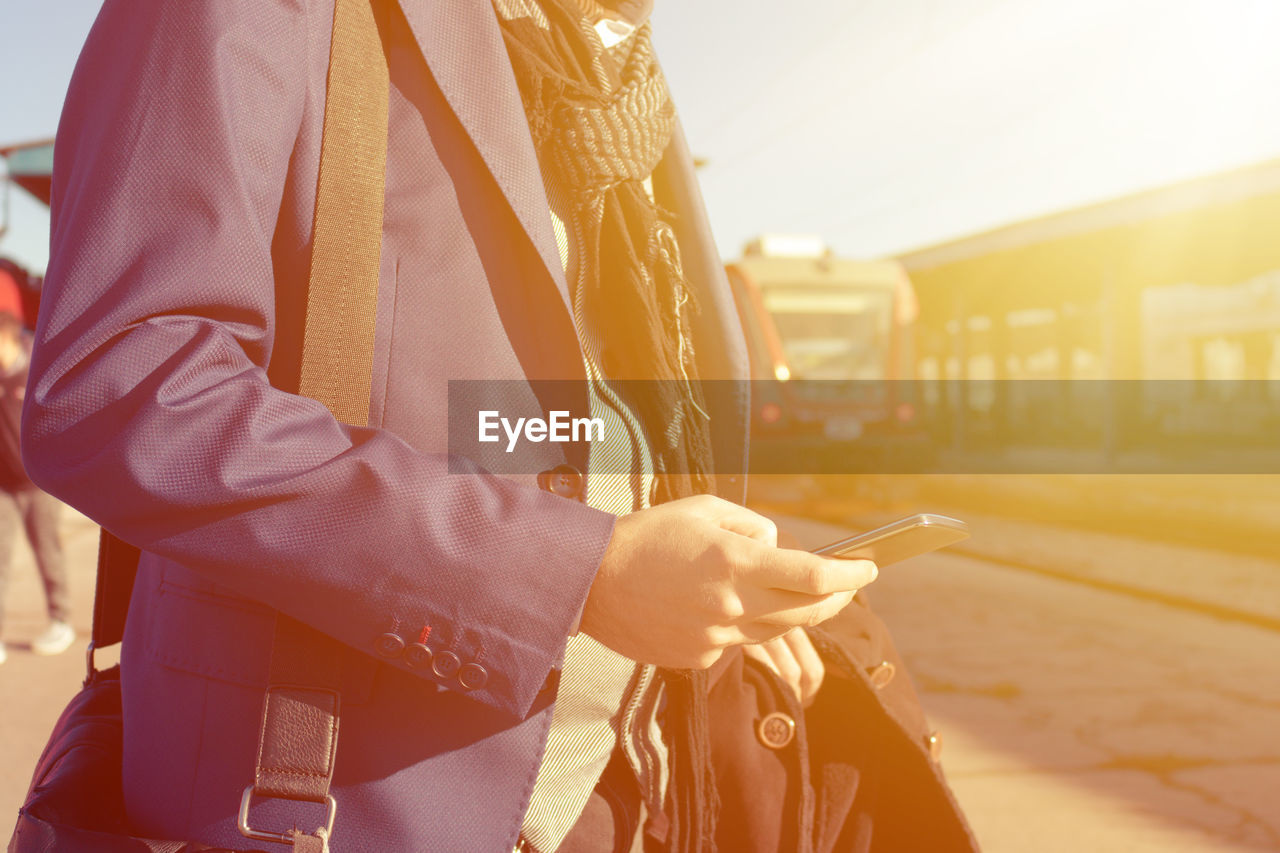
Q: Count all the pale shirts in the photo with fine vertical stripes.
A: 1